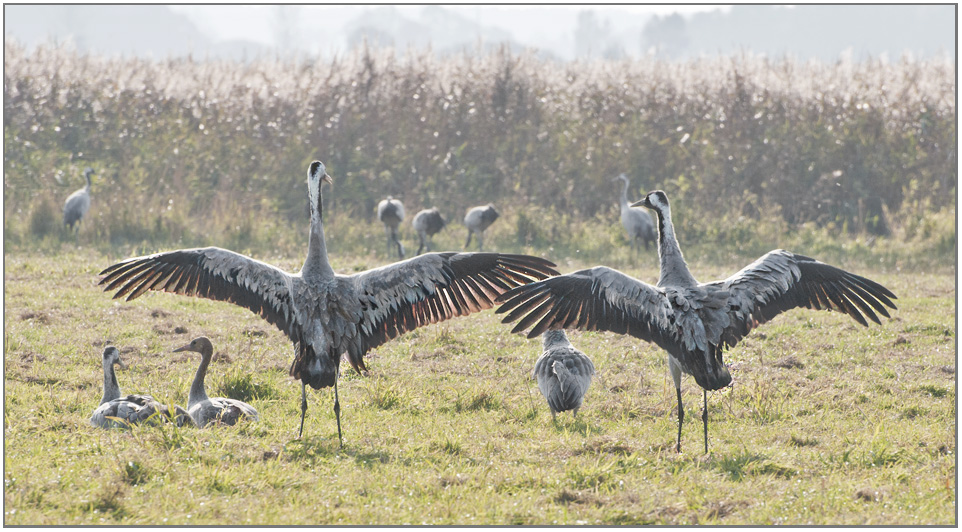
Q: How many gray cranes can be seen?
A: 10